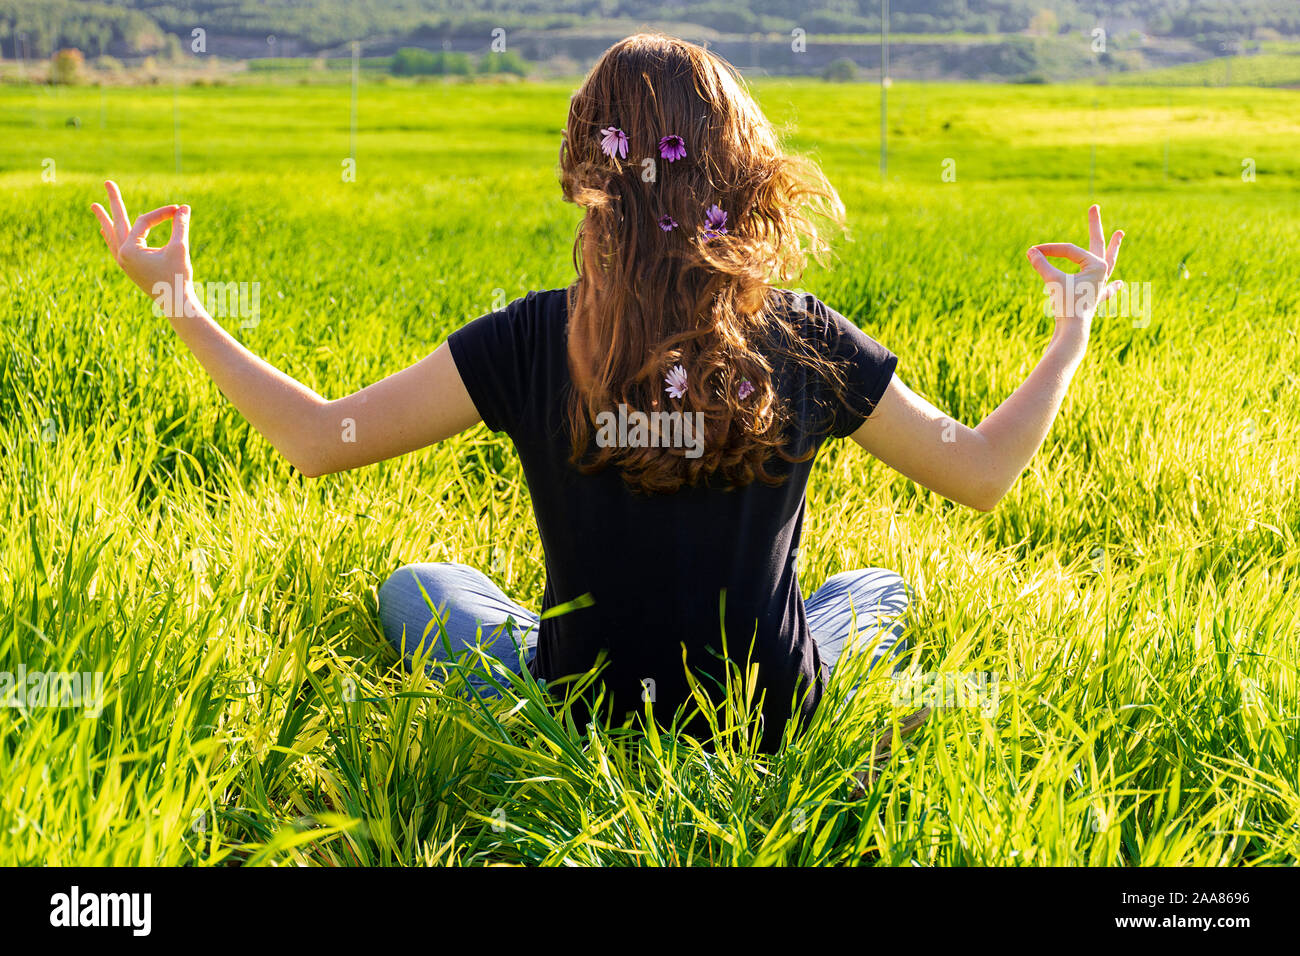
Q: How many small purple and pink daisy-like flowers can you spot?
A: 6